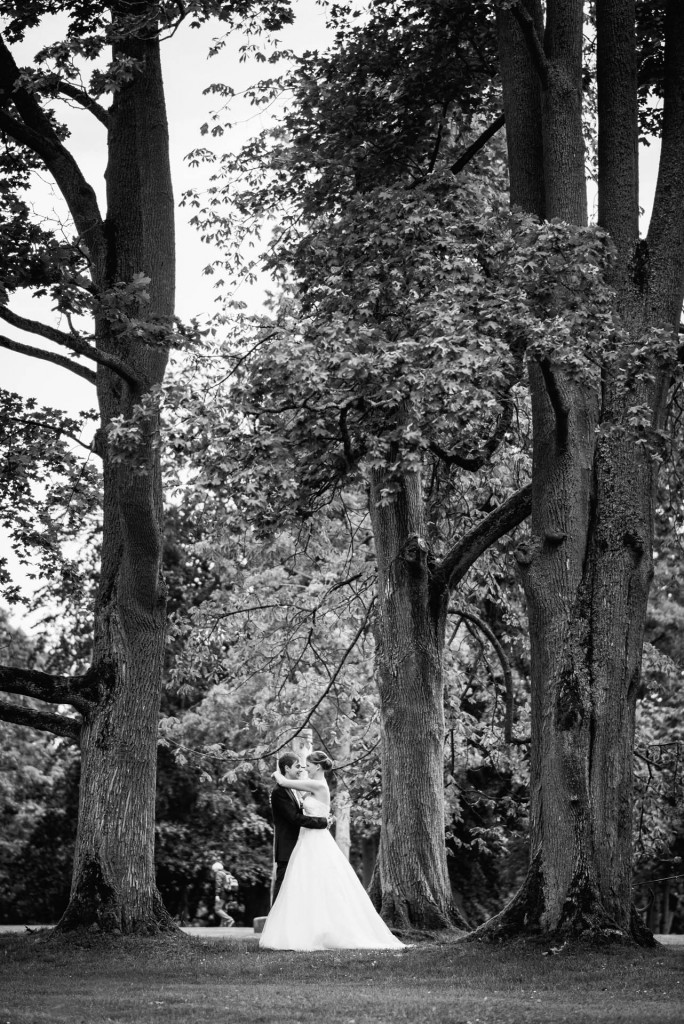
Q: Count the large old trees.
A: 3